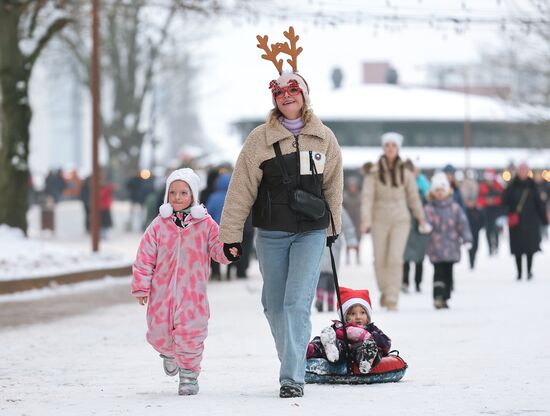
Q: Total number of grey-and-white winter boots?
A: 2